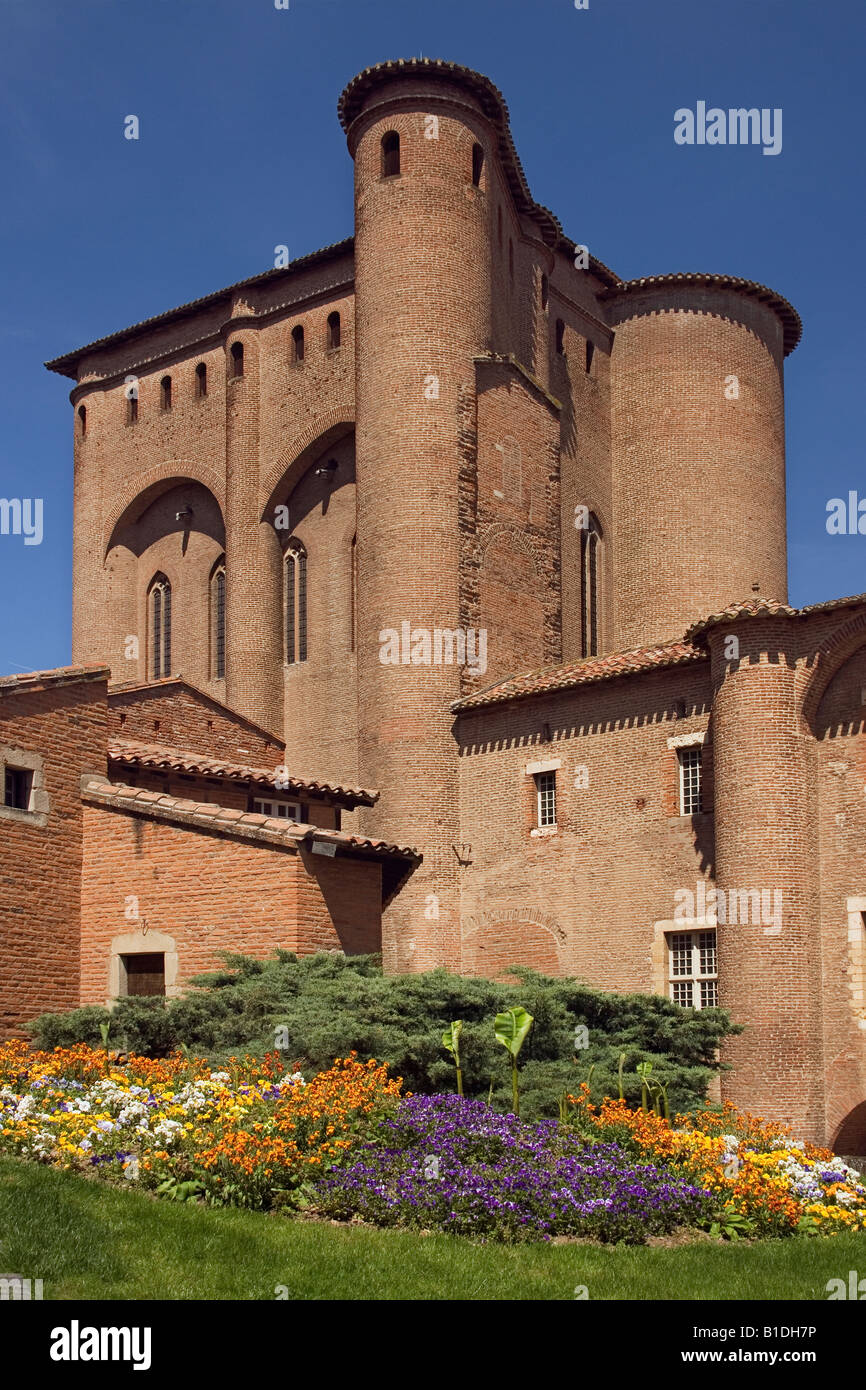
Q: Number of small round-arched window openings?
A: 14